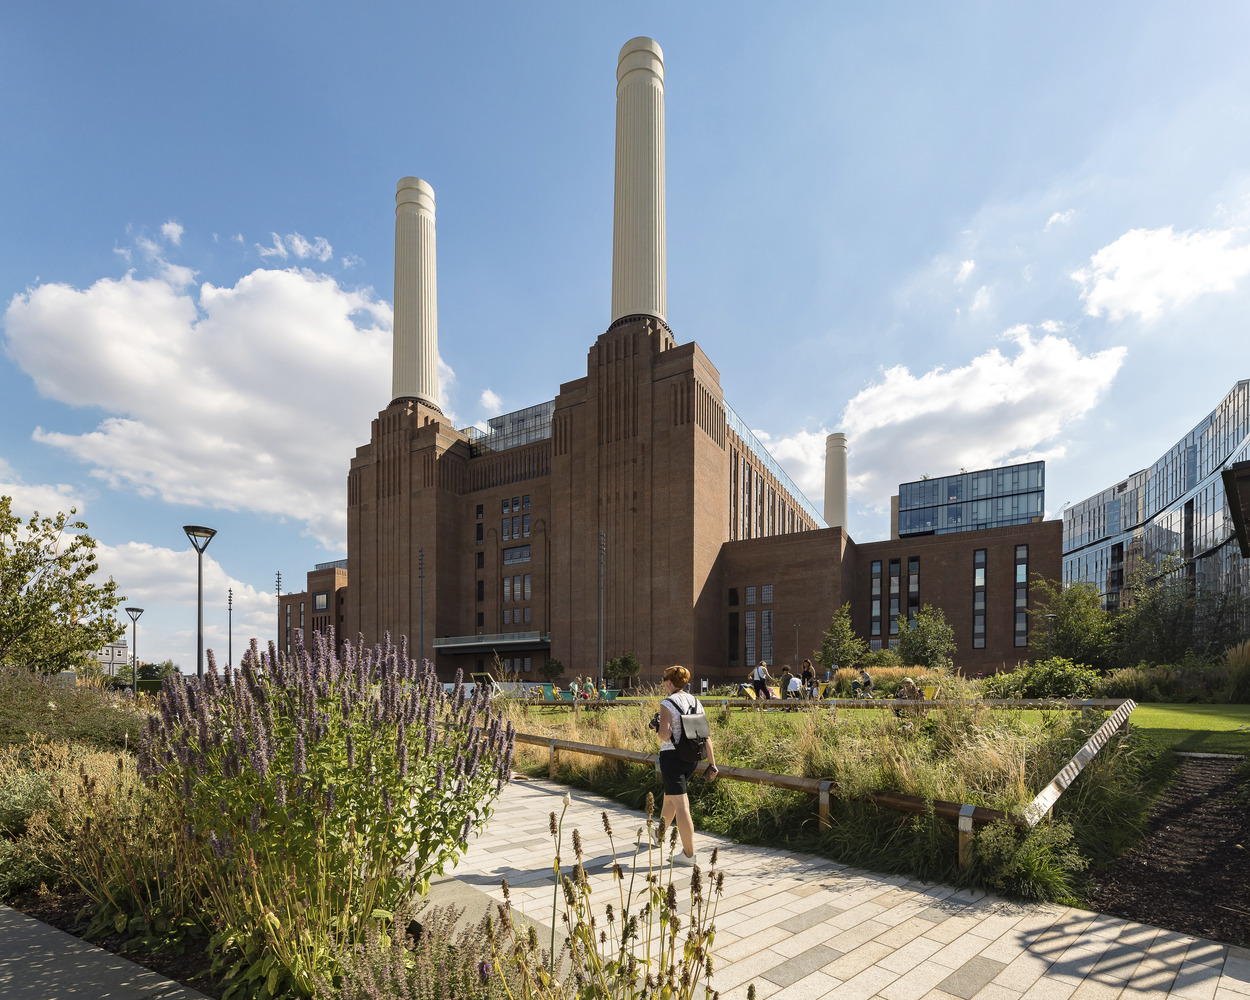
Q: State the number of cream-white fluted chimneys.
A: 3